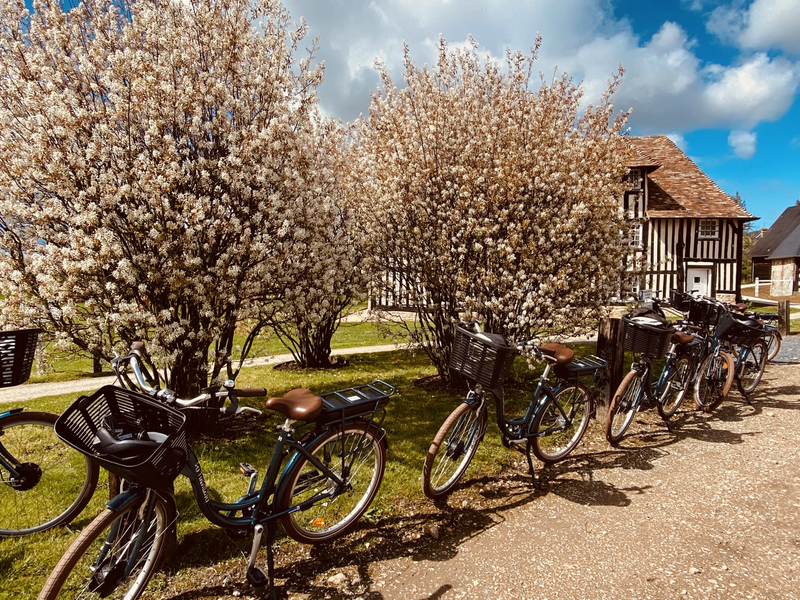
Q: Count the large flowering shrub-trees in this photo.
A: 3